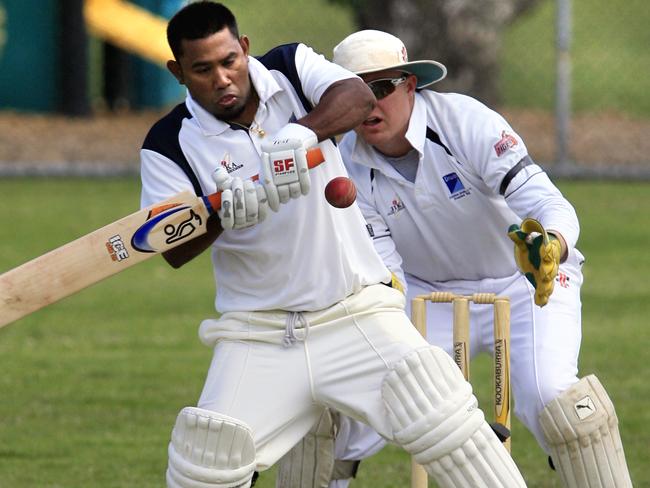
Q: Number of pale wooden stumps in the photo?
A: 3